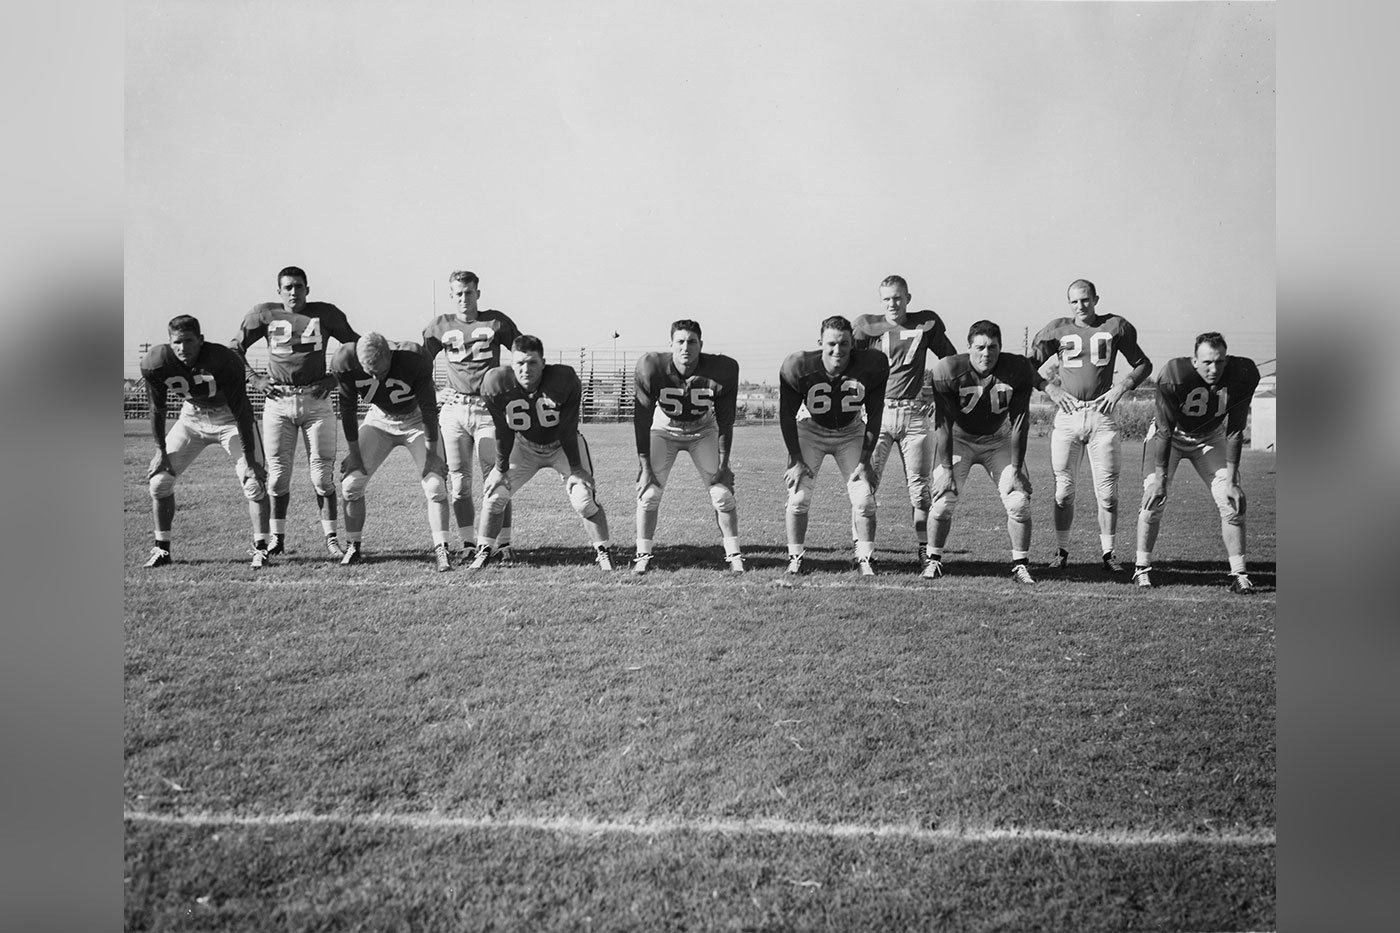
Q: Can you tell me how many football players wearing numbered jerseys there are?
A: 11